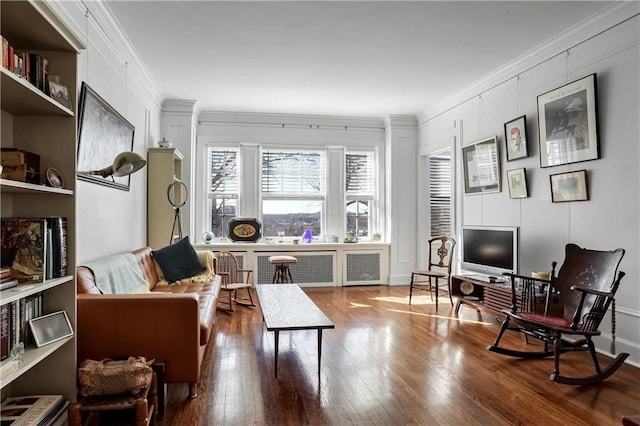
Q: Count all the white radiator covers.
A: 3